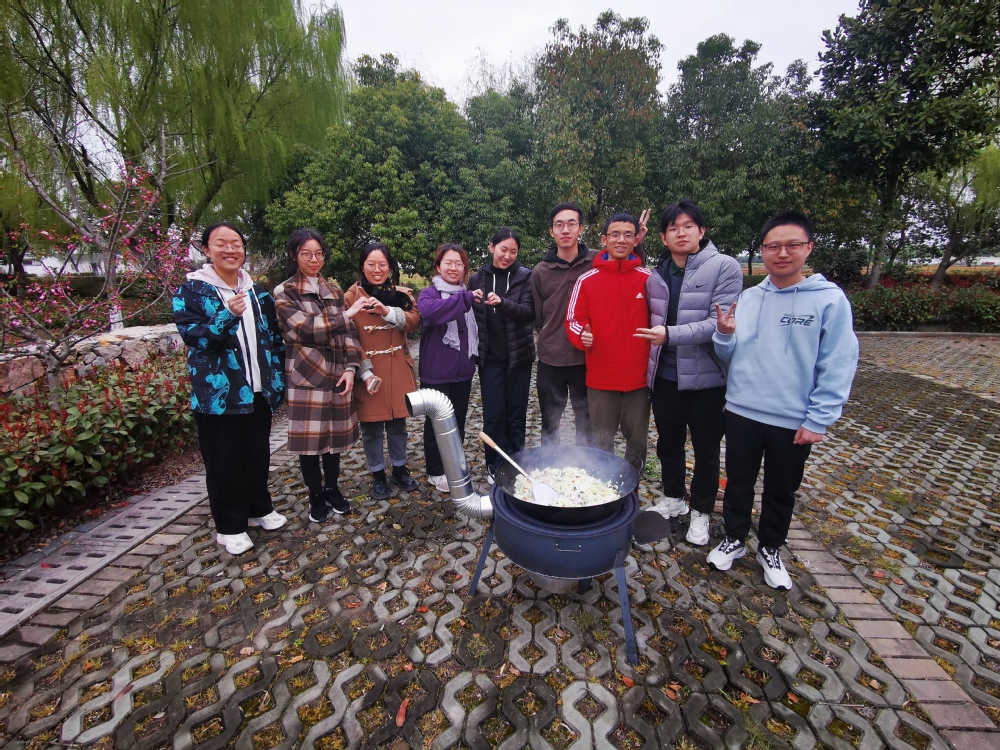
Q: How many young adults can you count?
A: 9